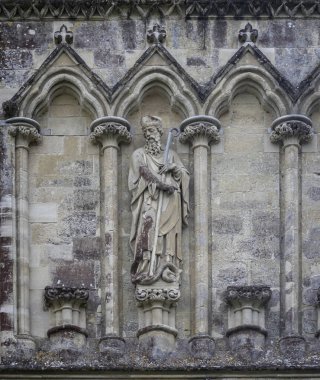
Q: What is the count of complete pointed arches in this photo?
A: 3